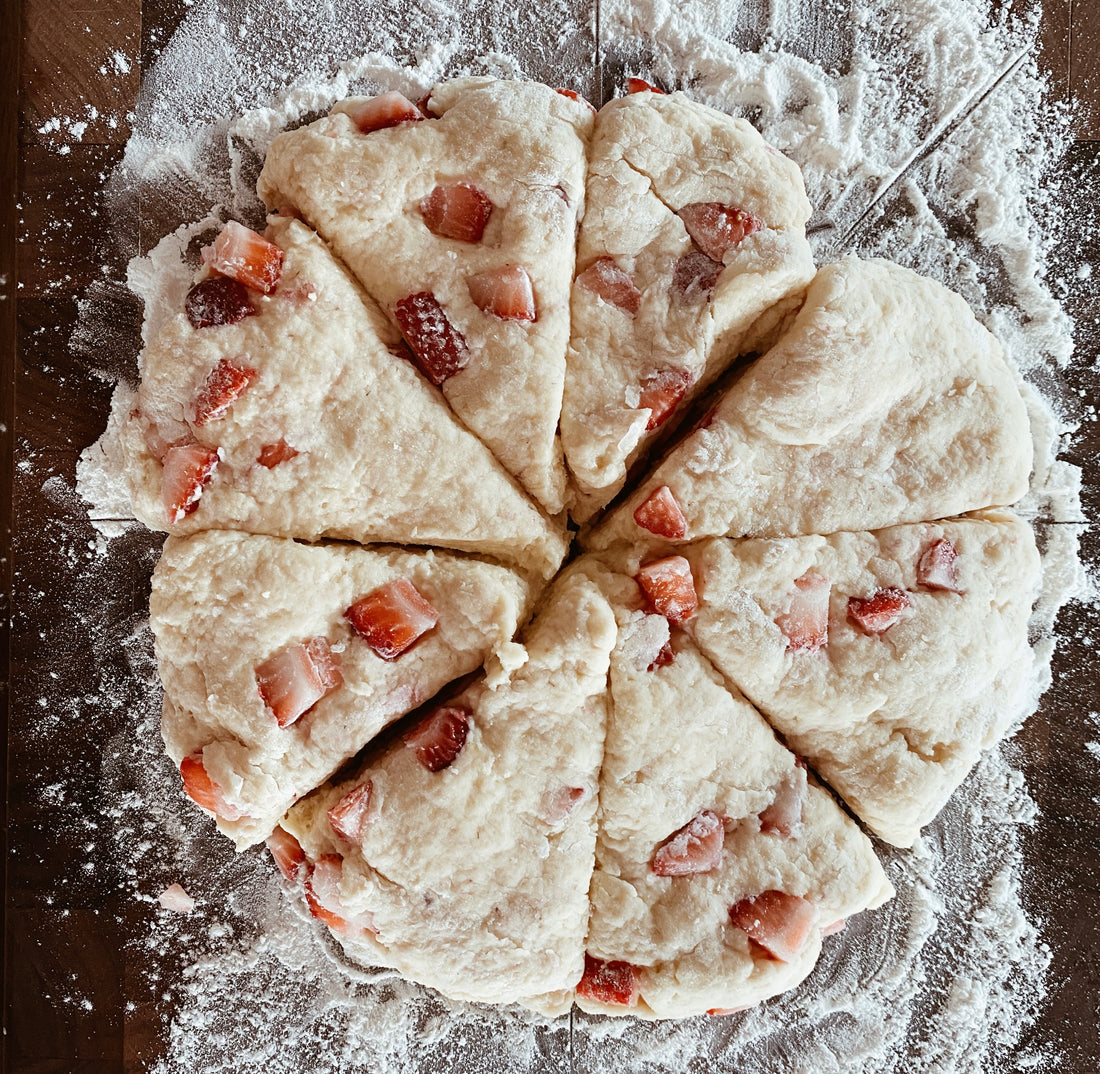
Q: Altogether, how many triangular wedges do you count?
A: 8